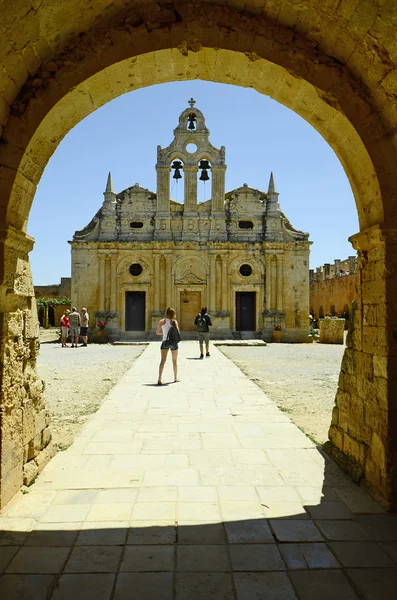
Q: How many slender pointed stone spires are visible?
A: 2